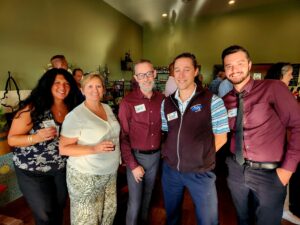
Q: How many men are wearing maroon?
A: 2